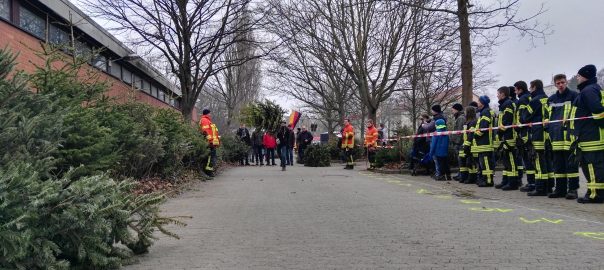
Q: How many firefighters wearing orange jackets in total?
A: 3